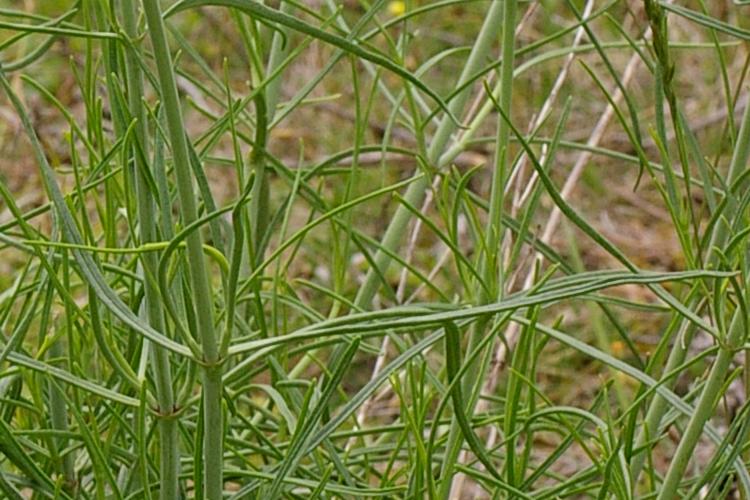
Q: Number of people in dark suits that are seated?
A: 0